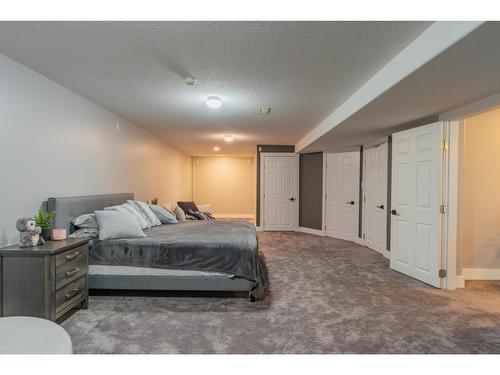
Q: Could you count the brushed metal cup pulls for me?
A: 3